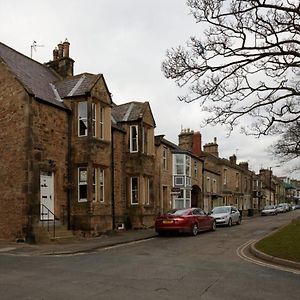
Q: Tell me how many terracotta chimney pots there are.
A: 3